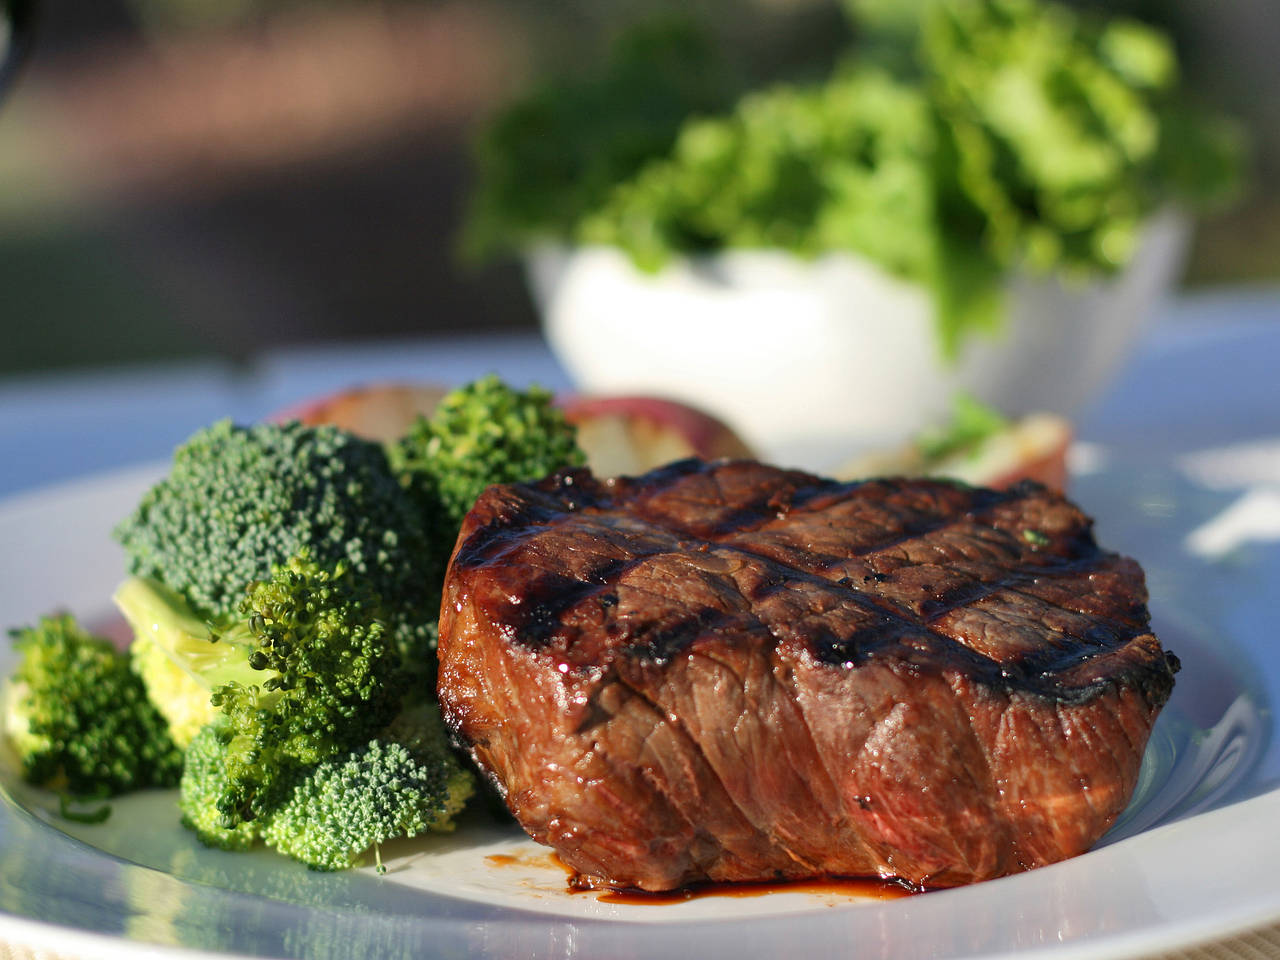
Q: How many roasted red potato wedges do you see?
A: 3